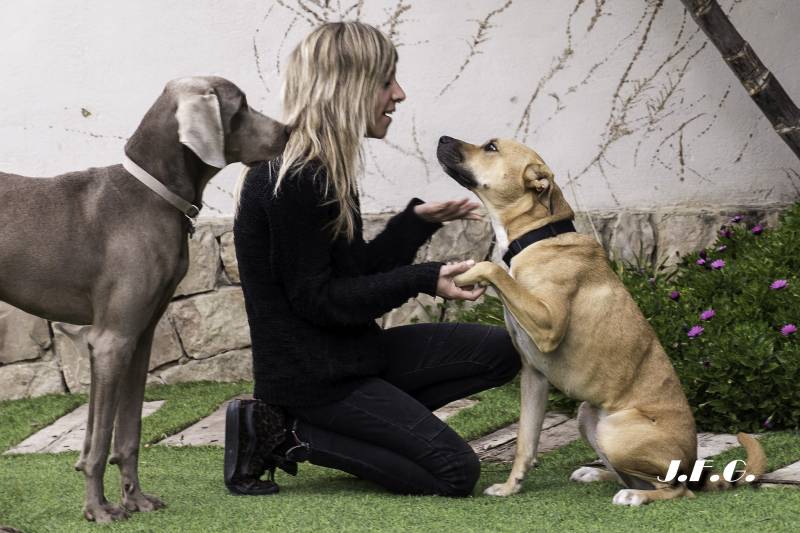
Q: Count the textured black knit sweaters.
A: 1